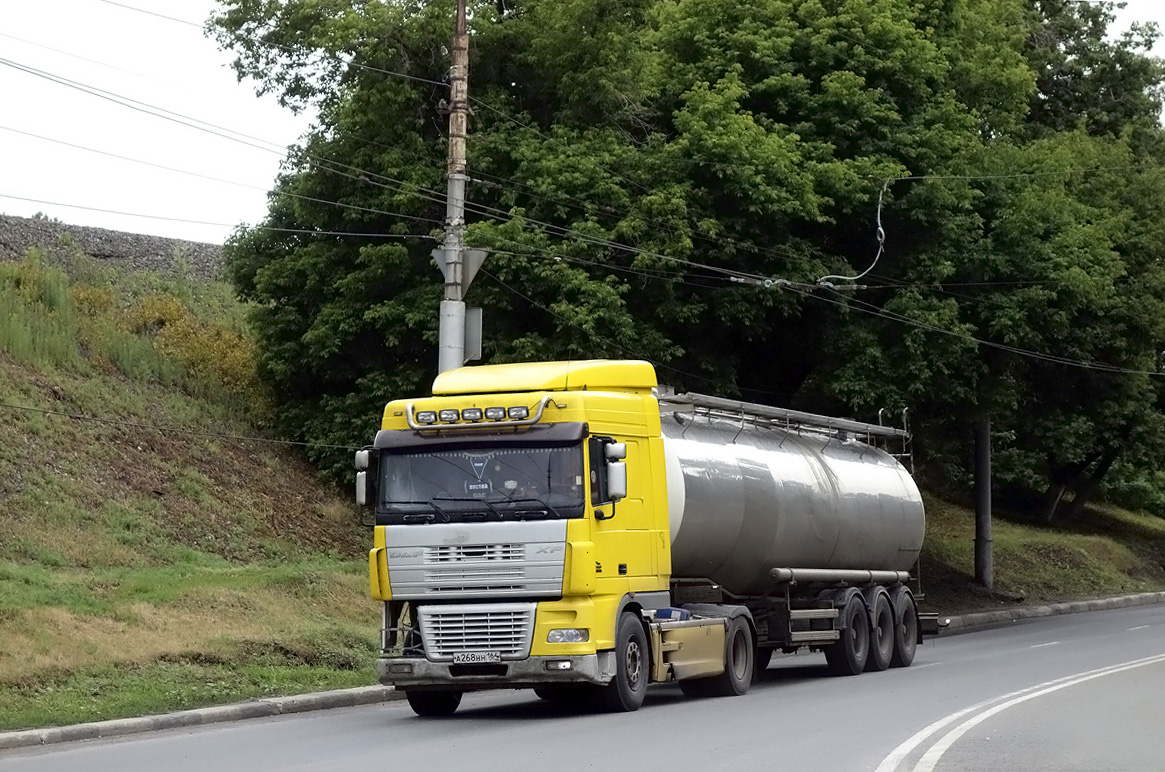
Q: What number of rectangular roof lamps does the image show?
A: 5